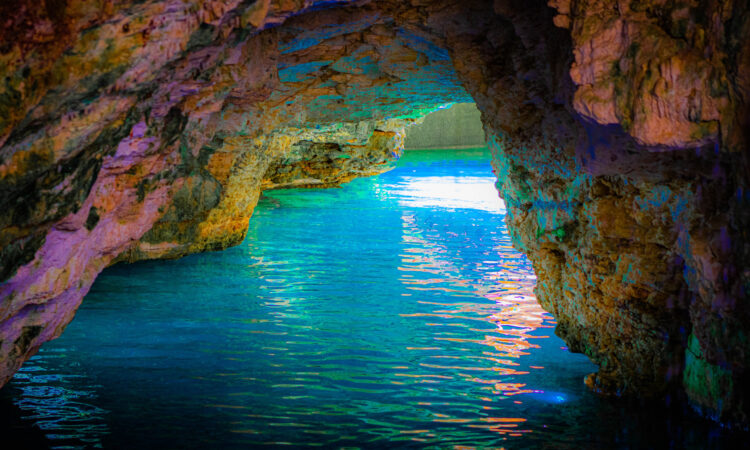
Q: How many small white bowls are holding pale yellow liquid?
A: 0